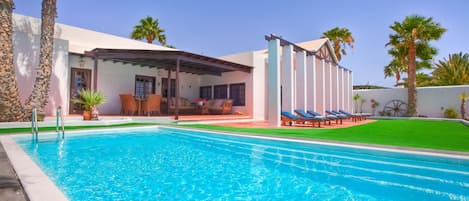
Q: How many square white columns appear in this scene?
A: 10